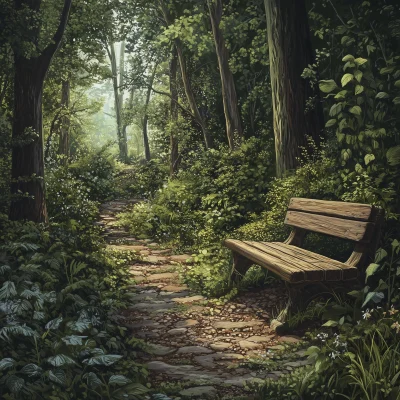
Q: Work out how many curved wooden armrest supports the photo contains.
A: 2